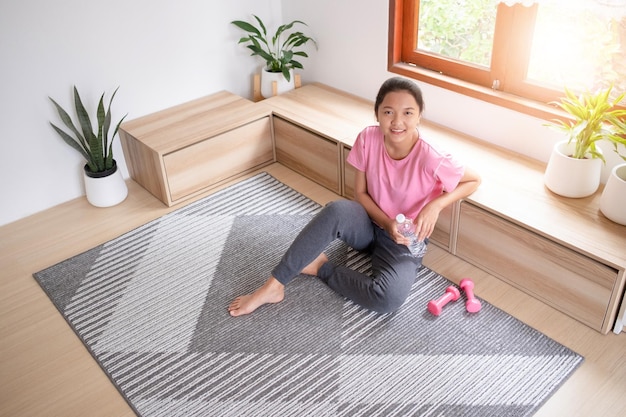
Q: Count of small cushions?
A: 0